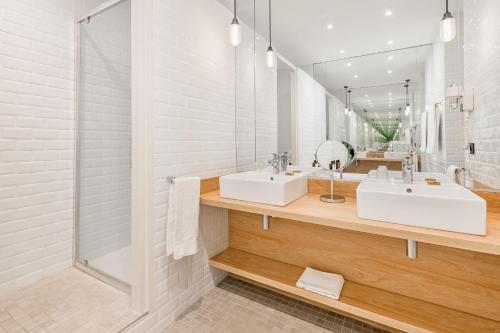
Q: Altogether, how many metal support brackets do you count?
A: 2